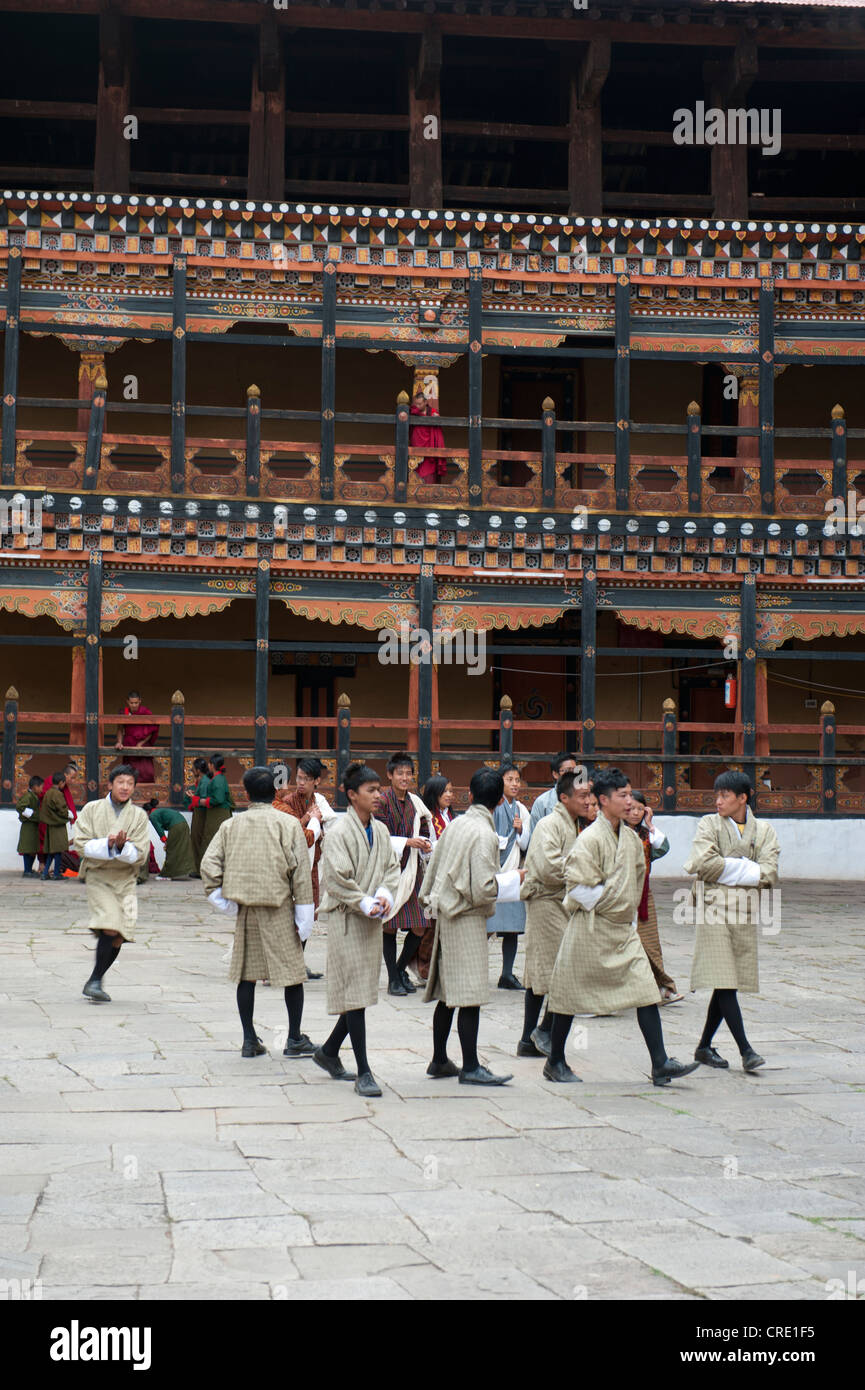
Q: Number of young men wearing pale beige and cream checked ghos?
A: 7